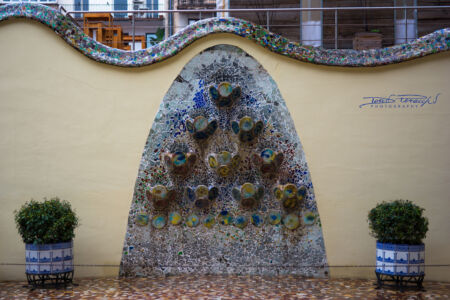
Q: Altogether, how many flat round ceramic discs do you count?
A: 11